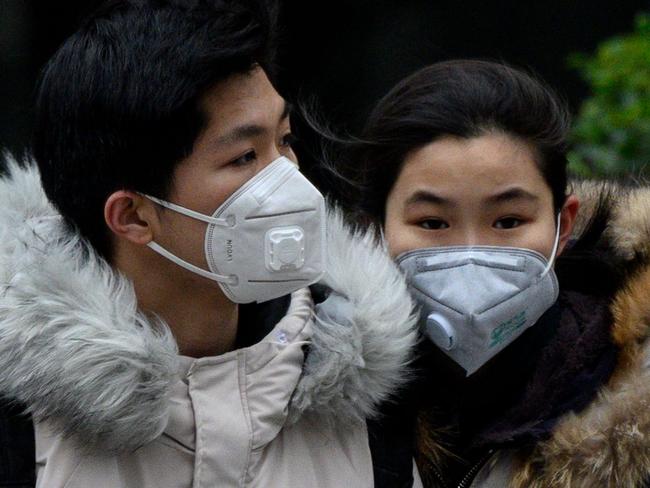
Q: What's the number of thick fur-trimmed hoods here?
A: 2